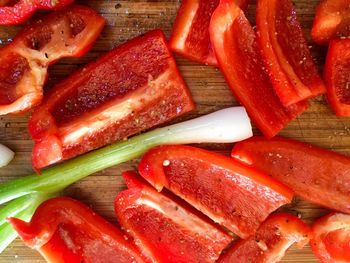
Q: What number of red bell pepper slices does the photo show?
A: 14